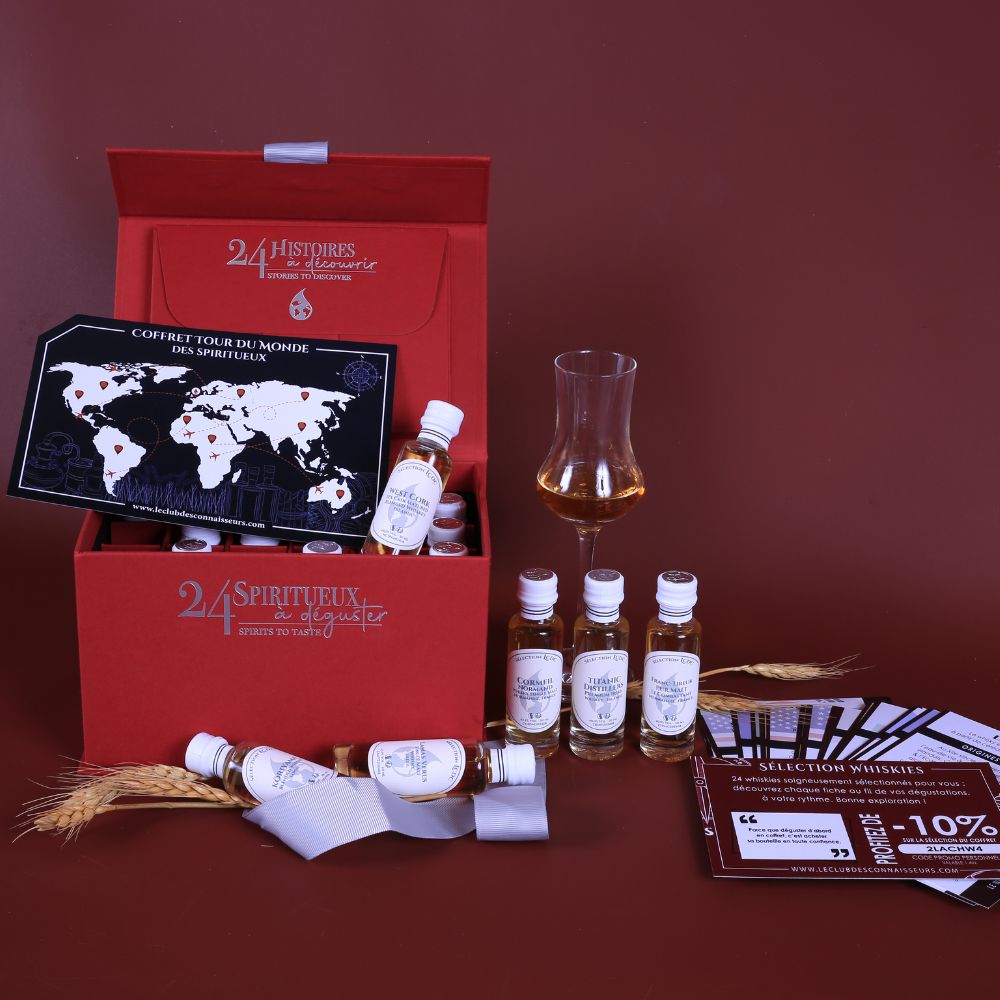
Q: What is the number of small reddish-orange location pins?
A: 9